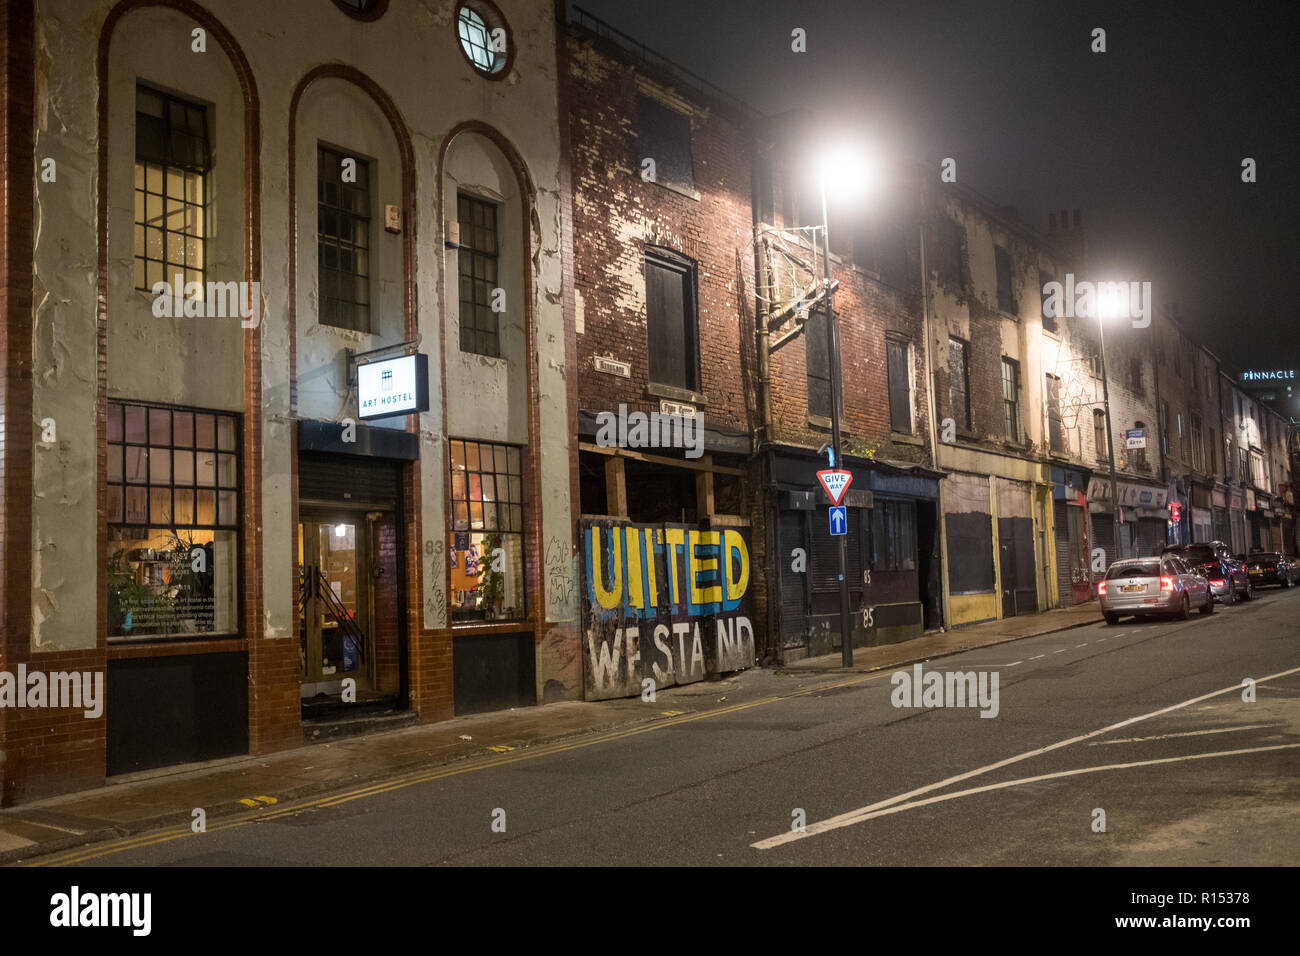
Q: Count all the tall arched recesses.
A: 3